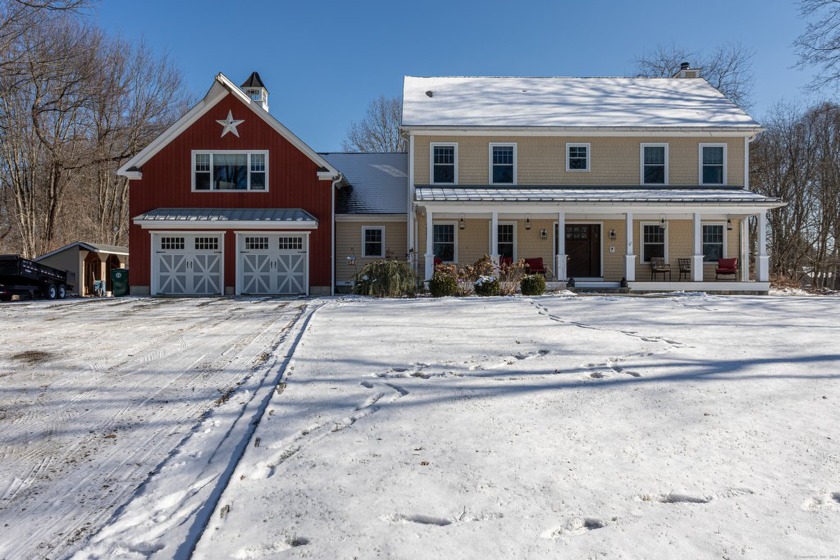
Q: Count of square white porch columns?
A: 6